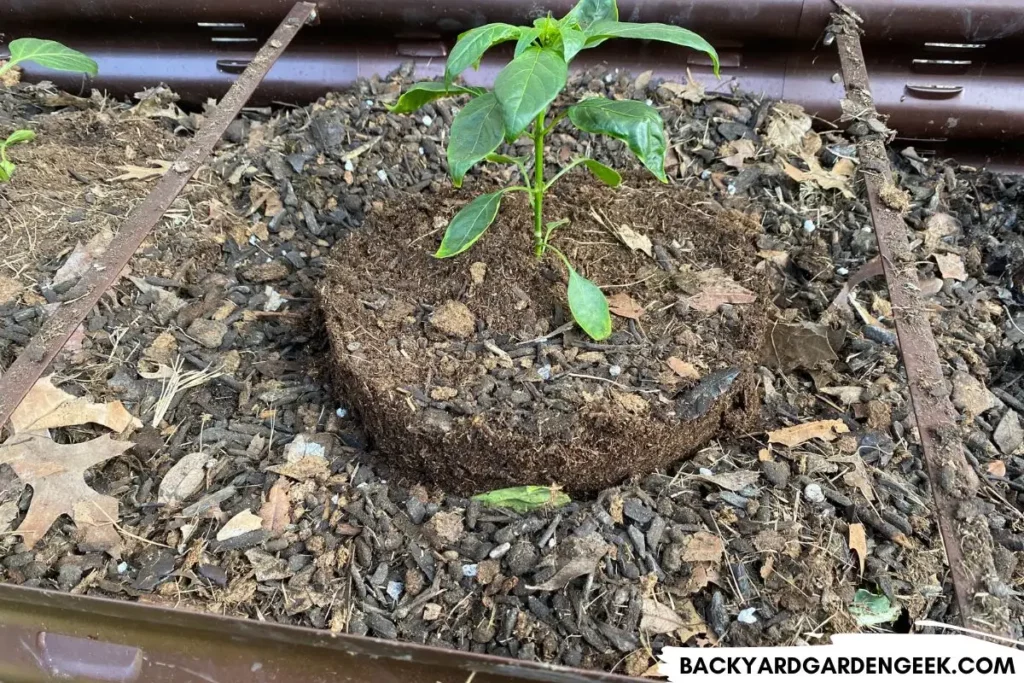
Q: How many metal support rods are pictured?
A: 2